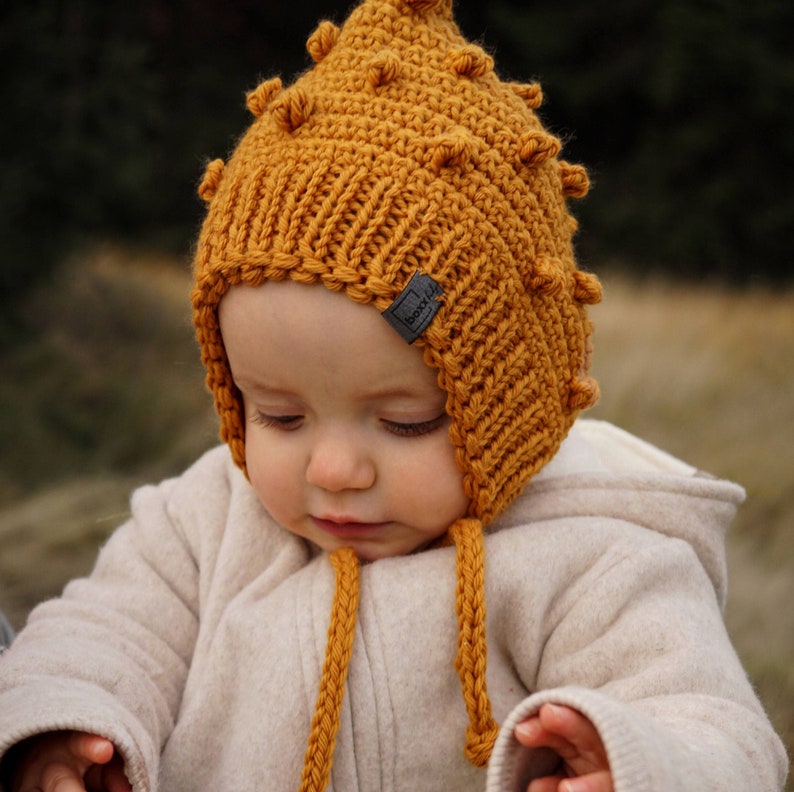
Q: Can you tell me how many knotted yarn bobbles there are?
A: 14